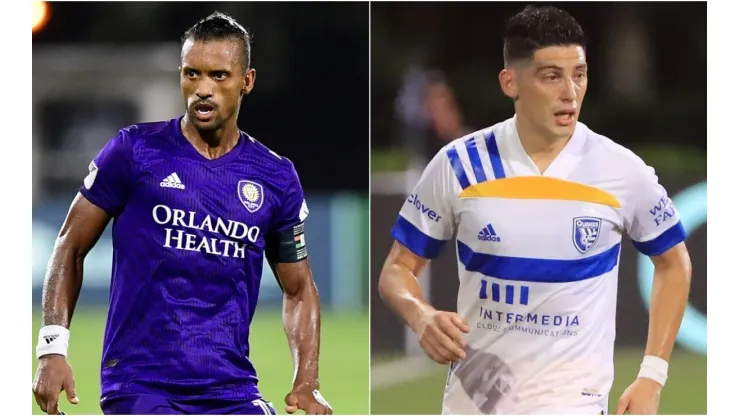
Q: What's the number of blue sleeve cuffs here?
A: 2